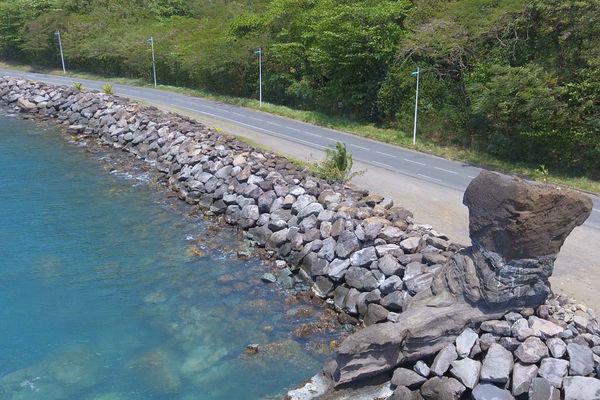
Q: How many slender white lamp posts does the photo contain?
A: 4